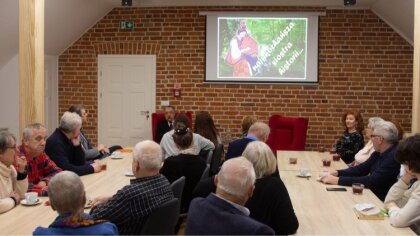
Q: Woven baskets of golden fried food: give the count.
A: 0